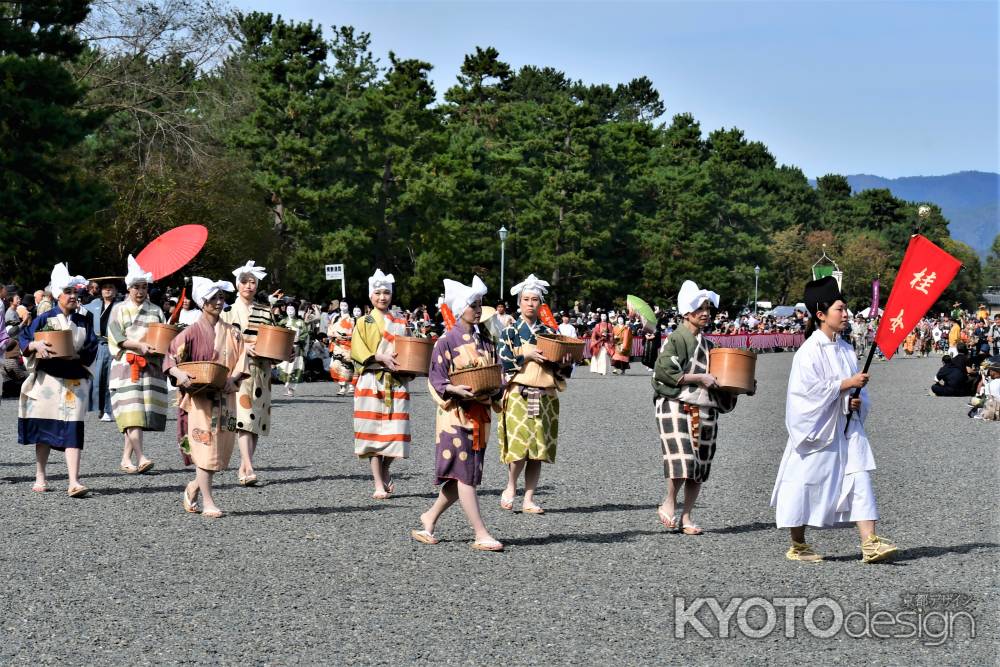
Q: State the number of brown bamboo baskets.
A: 3